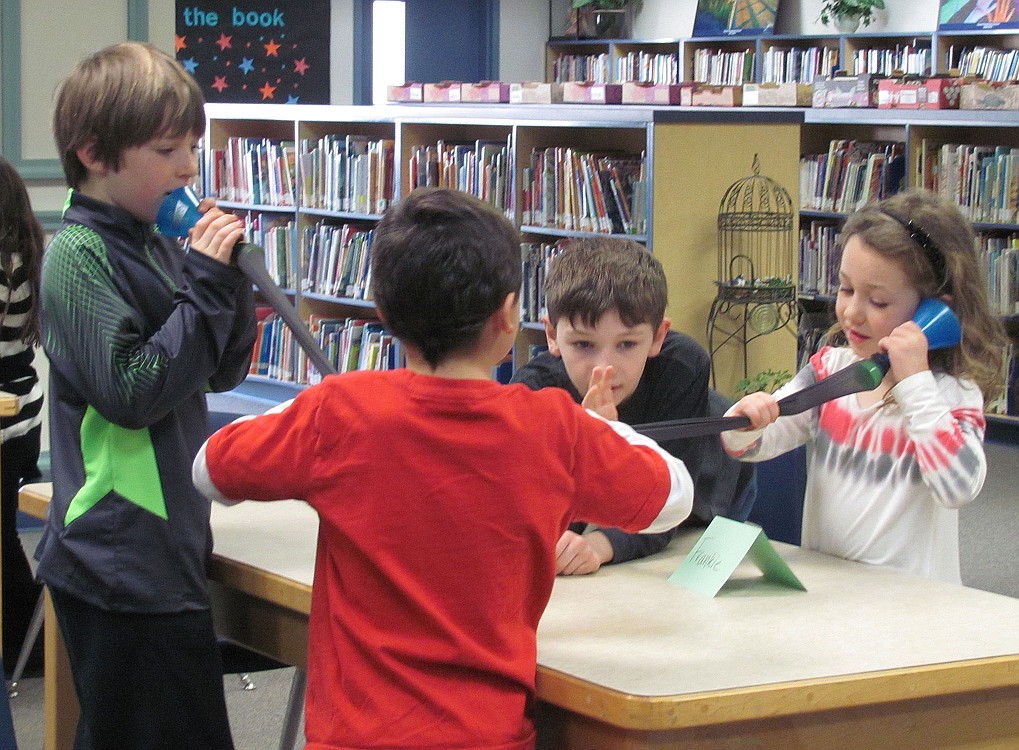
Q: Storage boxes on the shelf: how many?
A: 11